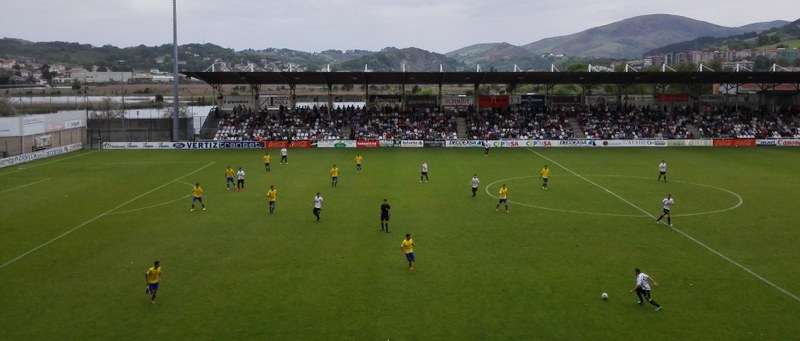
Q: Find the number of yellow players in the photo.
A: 10